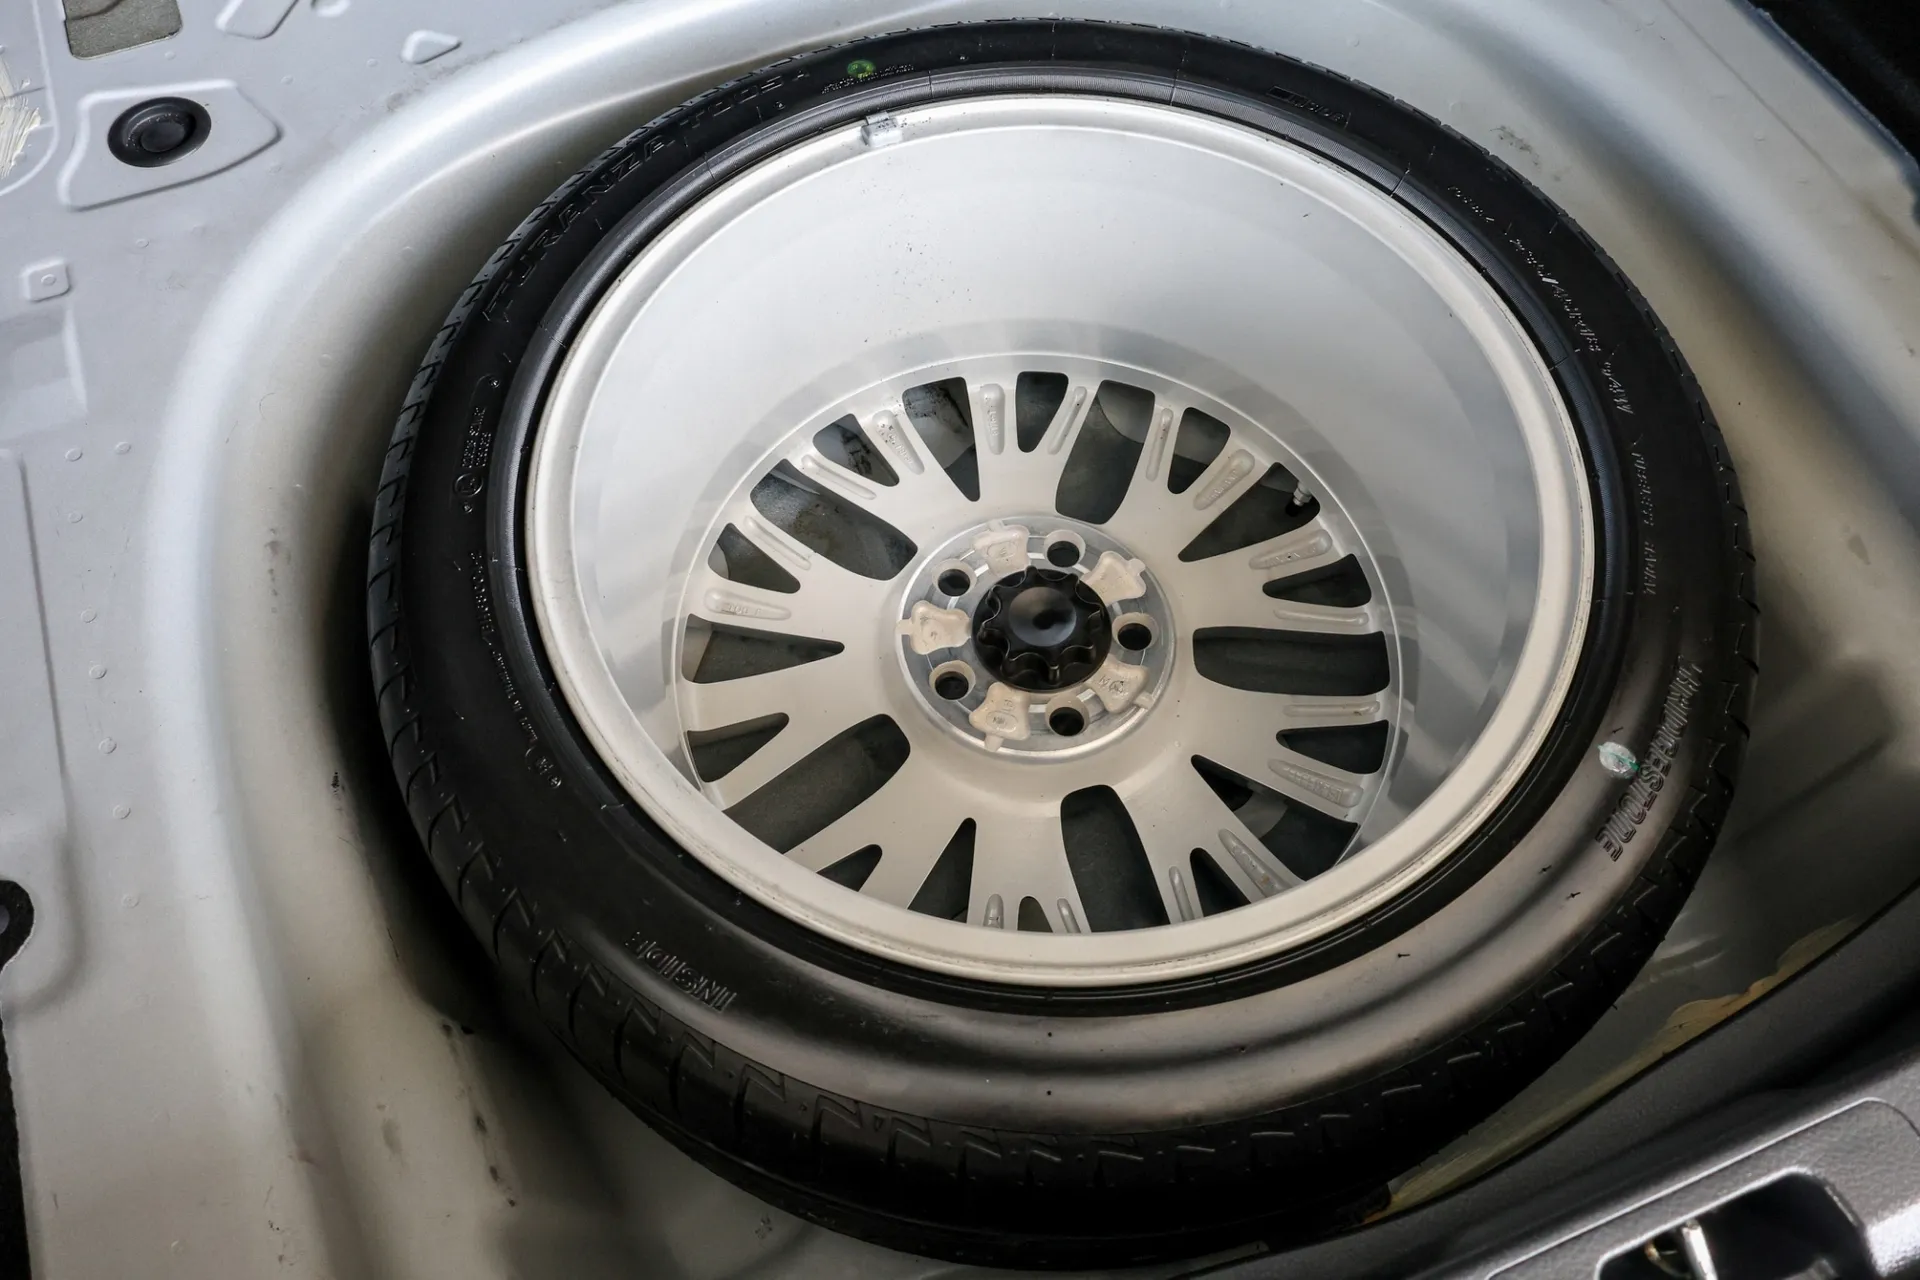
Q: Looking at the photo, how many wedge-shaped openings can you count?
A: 15